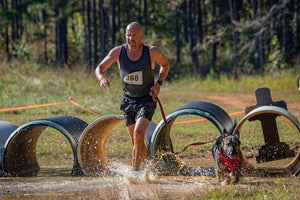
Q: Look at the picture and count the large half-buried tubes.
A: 5